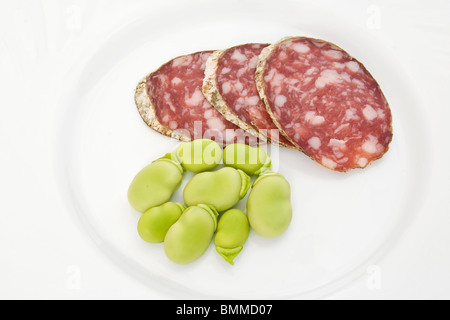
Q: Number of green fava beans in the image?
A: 8